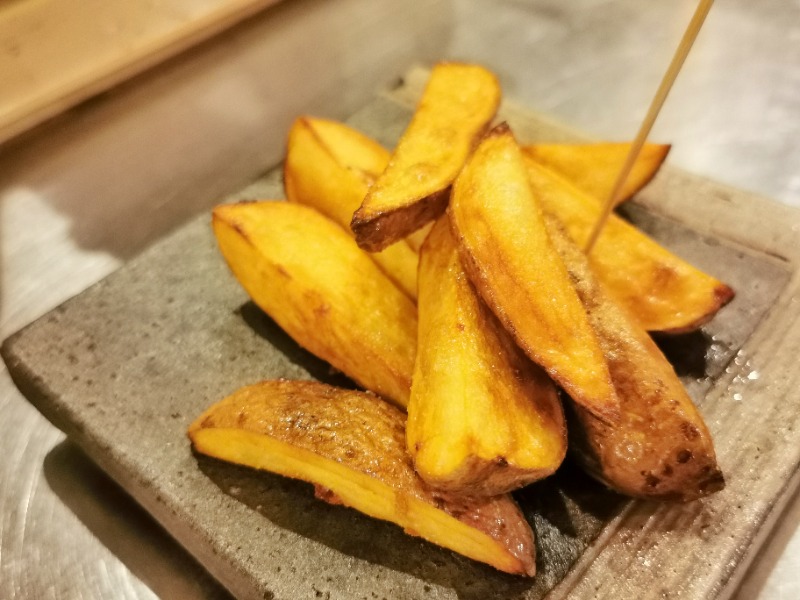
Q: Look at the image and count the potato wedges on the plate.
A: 9